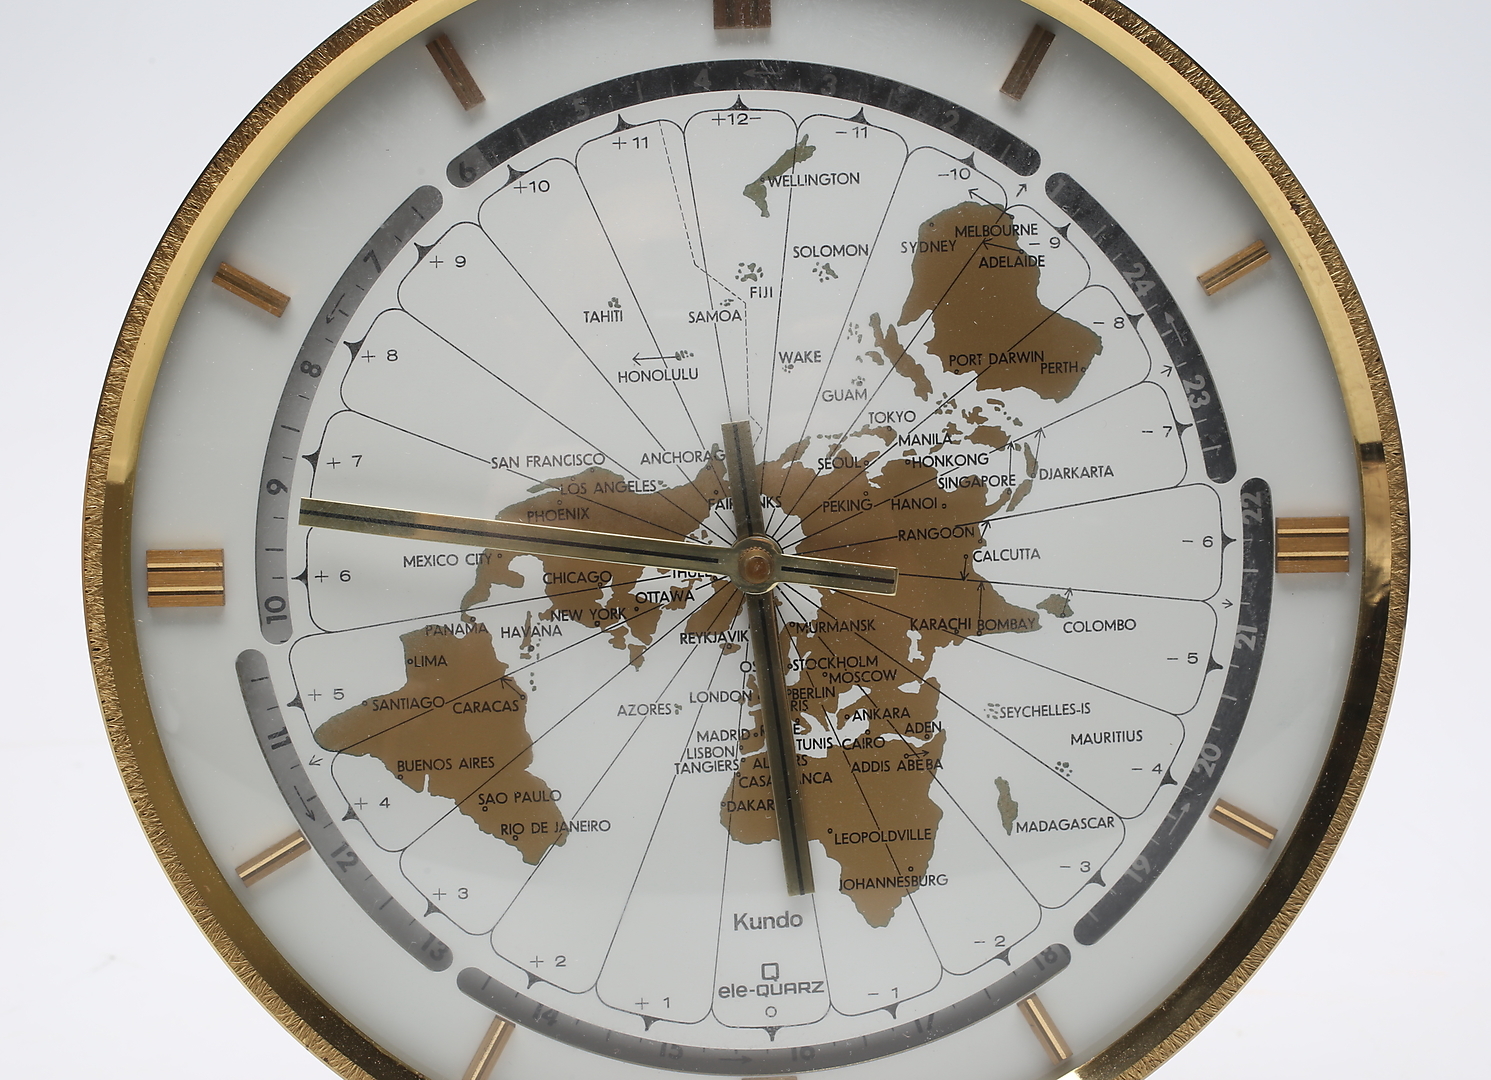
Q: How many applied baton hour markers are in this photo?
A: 12